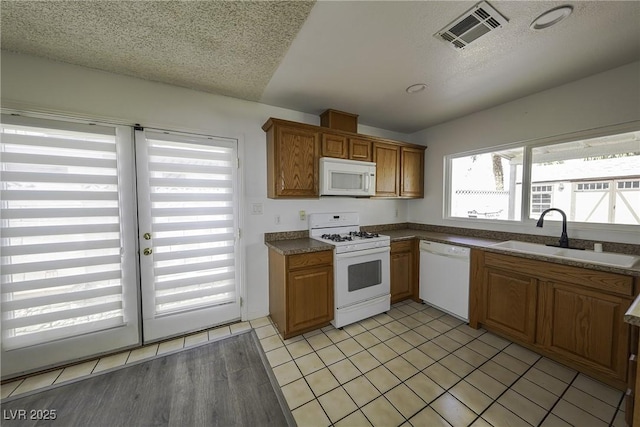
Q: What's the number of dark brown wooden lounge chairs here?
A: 0